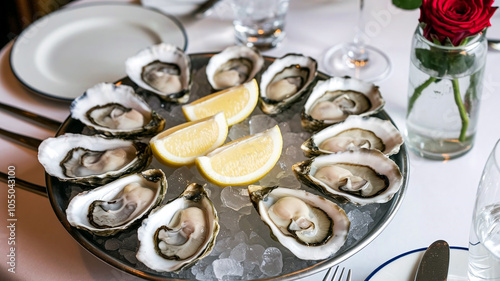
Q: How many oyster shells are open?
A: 11